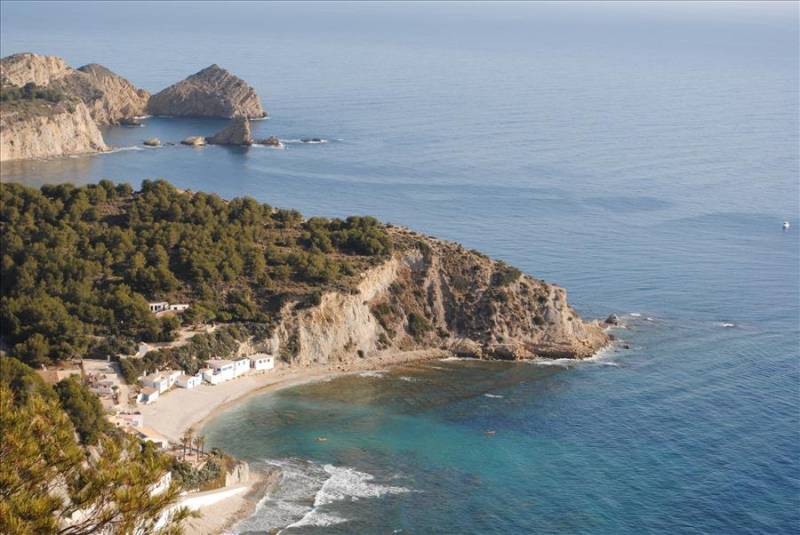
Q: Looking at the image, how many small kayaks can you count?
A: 2